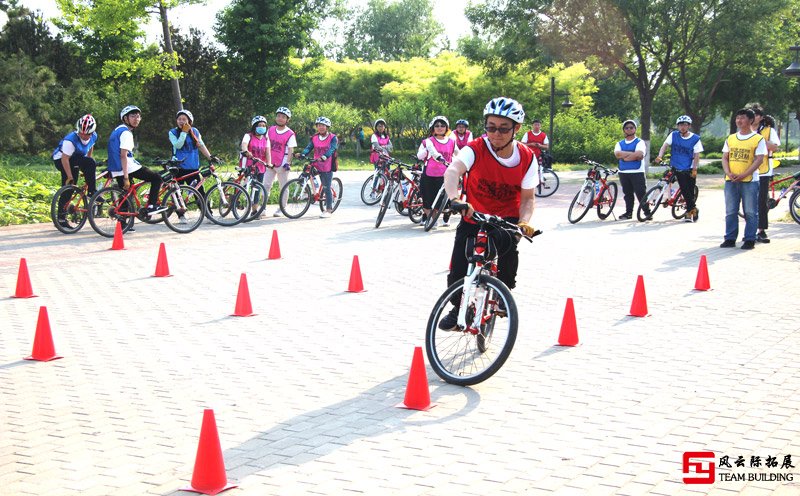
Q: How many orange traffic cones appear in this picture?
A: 12